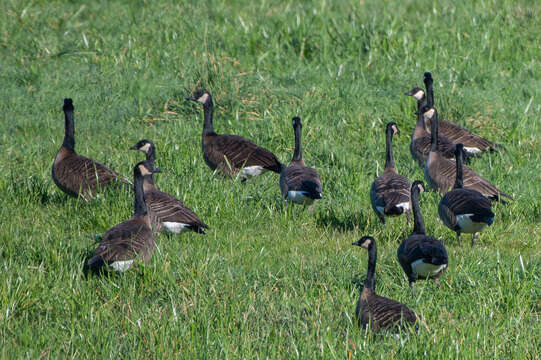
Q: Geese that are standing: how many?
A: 12